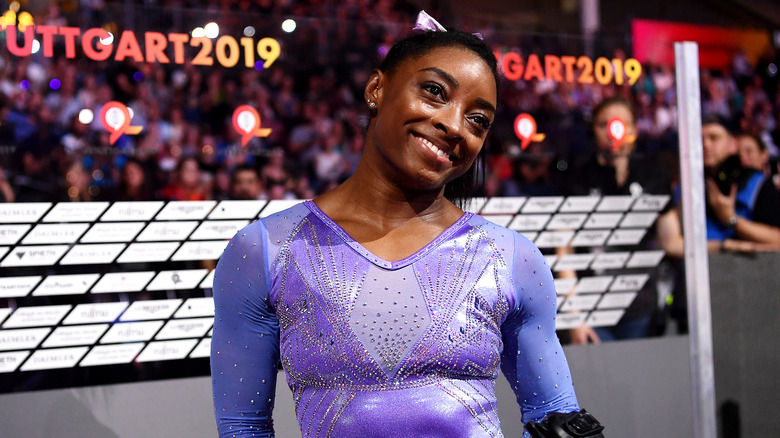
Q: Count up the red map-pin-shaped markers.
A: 4